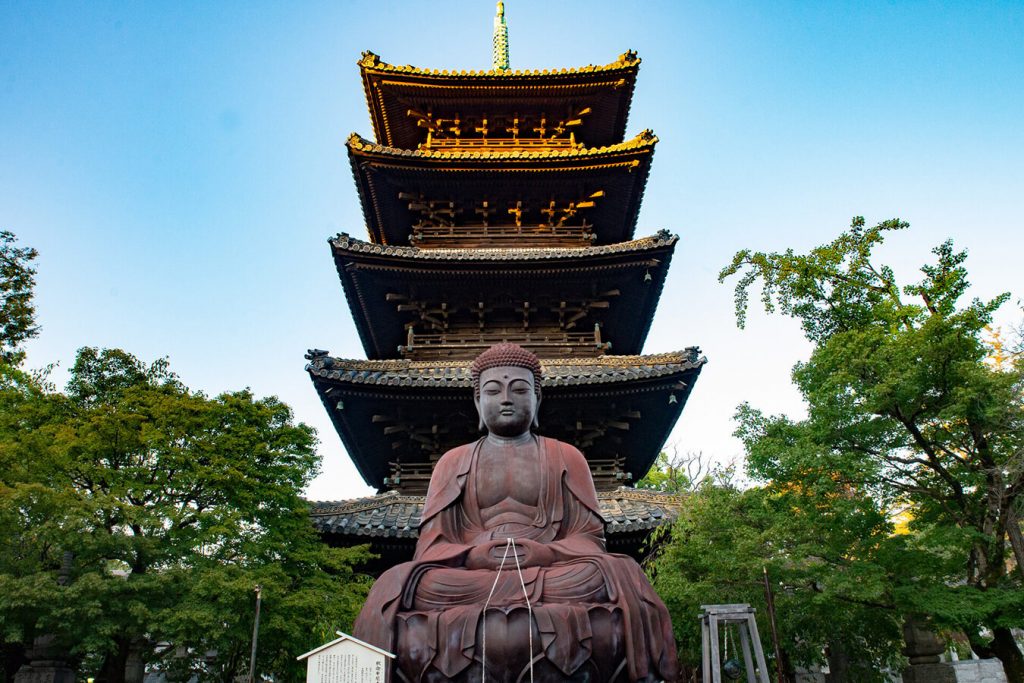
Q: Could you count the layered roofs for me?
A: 5